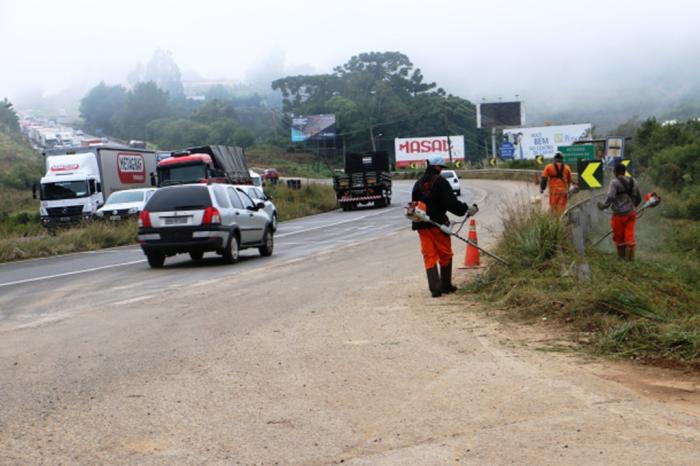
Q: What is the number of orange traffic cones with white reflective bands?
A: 1